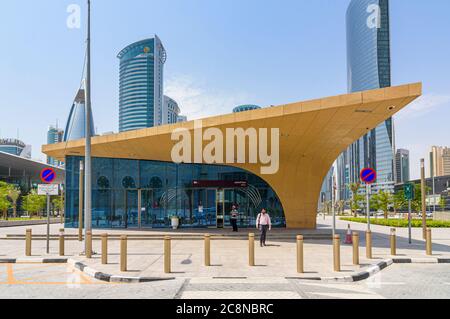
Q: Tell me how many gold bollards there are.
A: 14